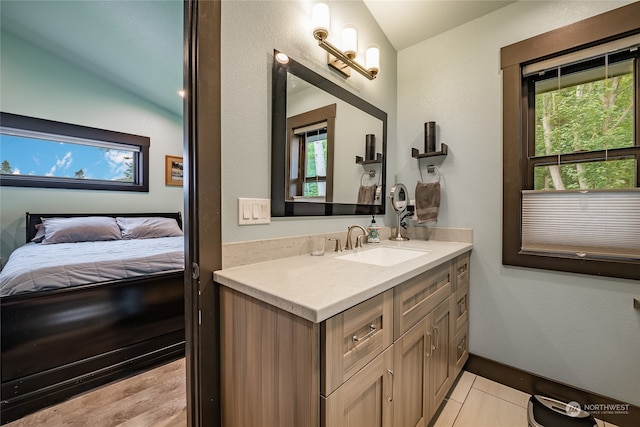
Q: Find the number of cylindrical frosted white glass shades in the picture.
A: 3